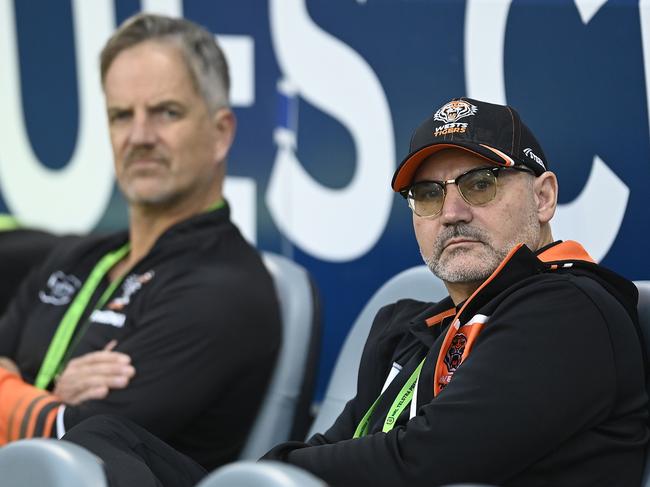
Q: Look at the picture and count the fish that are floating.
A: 0